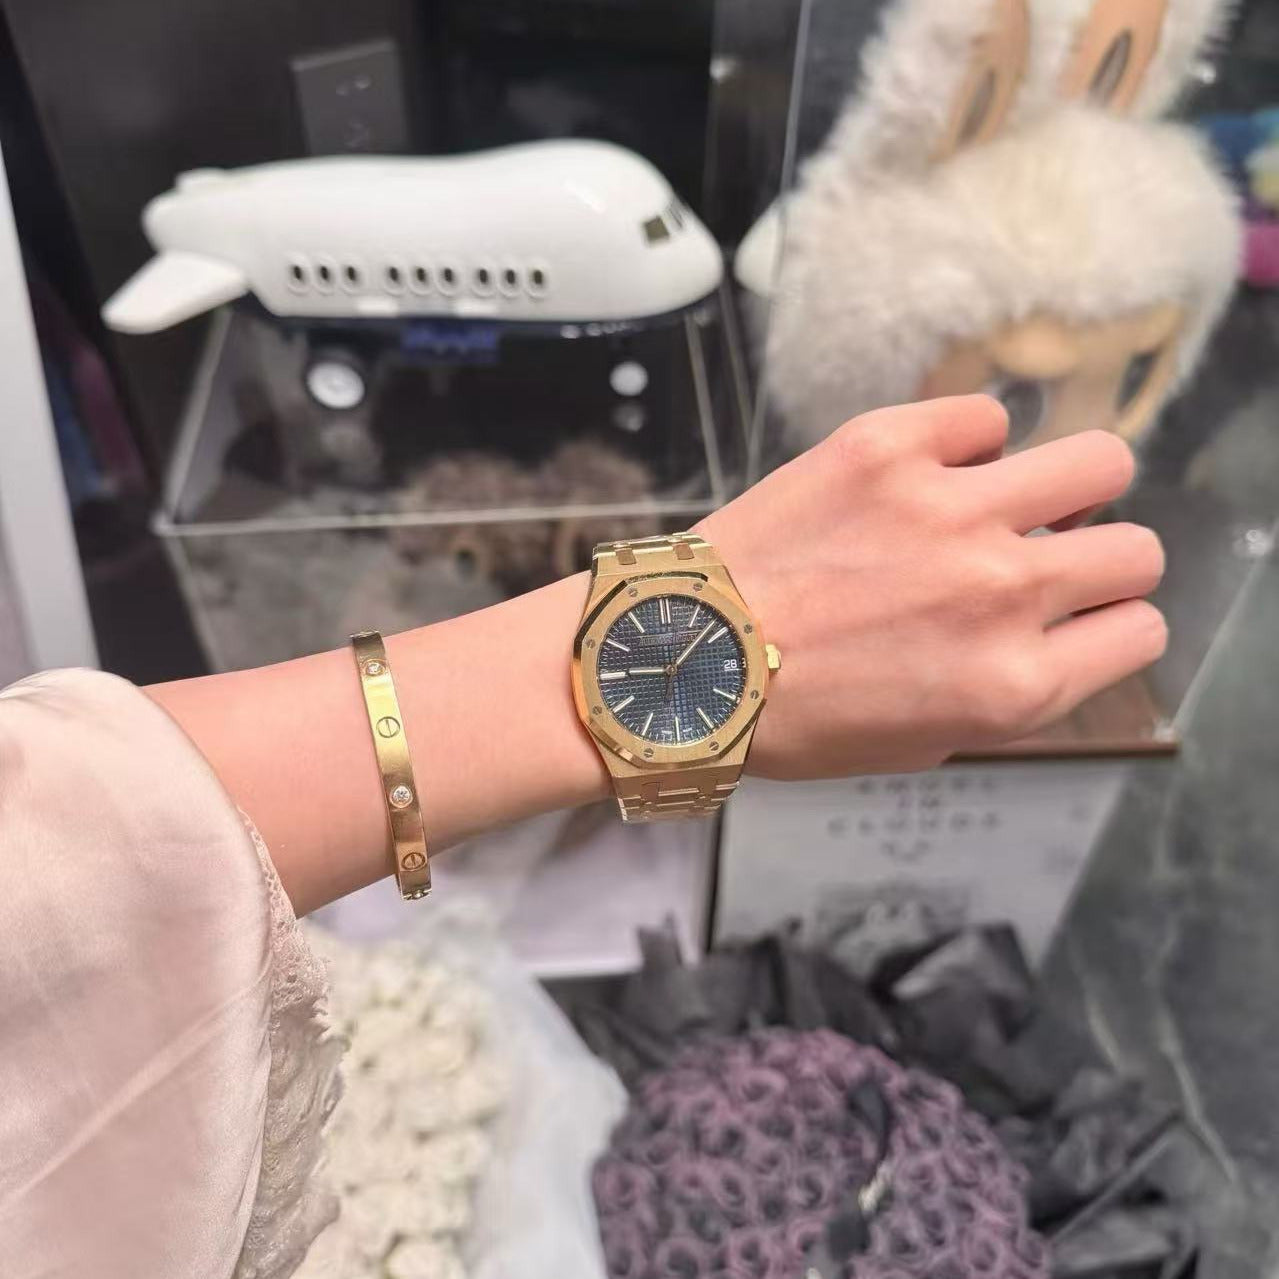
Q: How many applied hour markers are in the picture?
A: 11